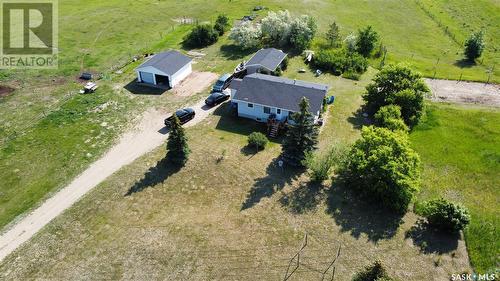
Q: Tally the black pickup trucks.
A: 1